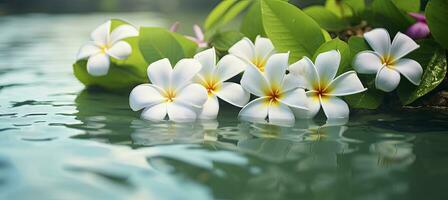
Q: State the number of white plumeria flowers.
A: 7